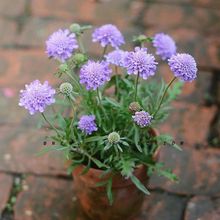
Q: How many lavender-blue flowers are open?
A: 10